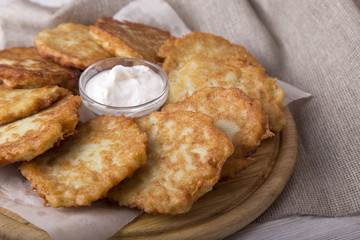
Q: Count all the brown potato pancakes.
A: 10